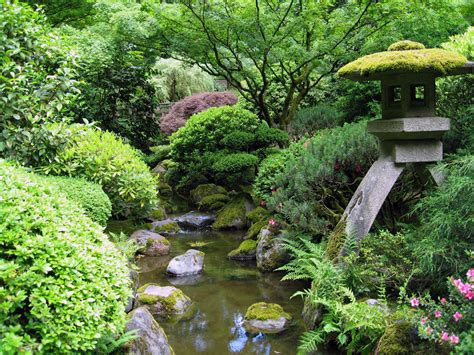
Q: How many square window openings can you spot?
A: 2